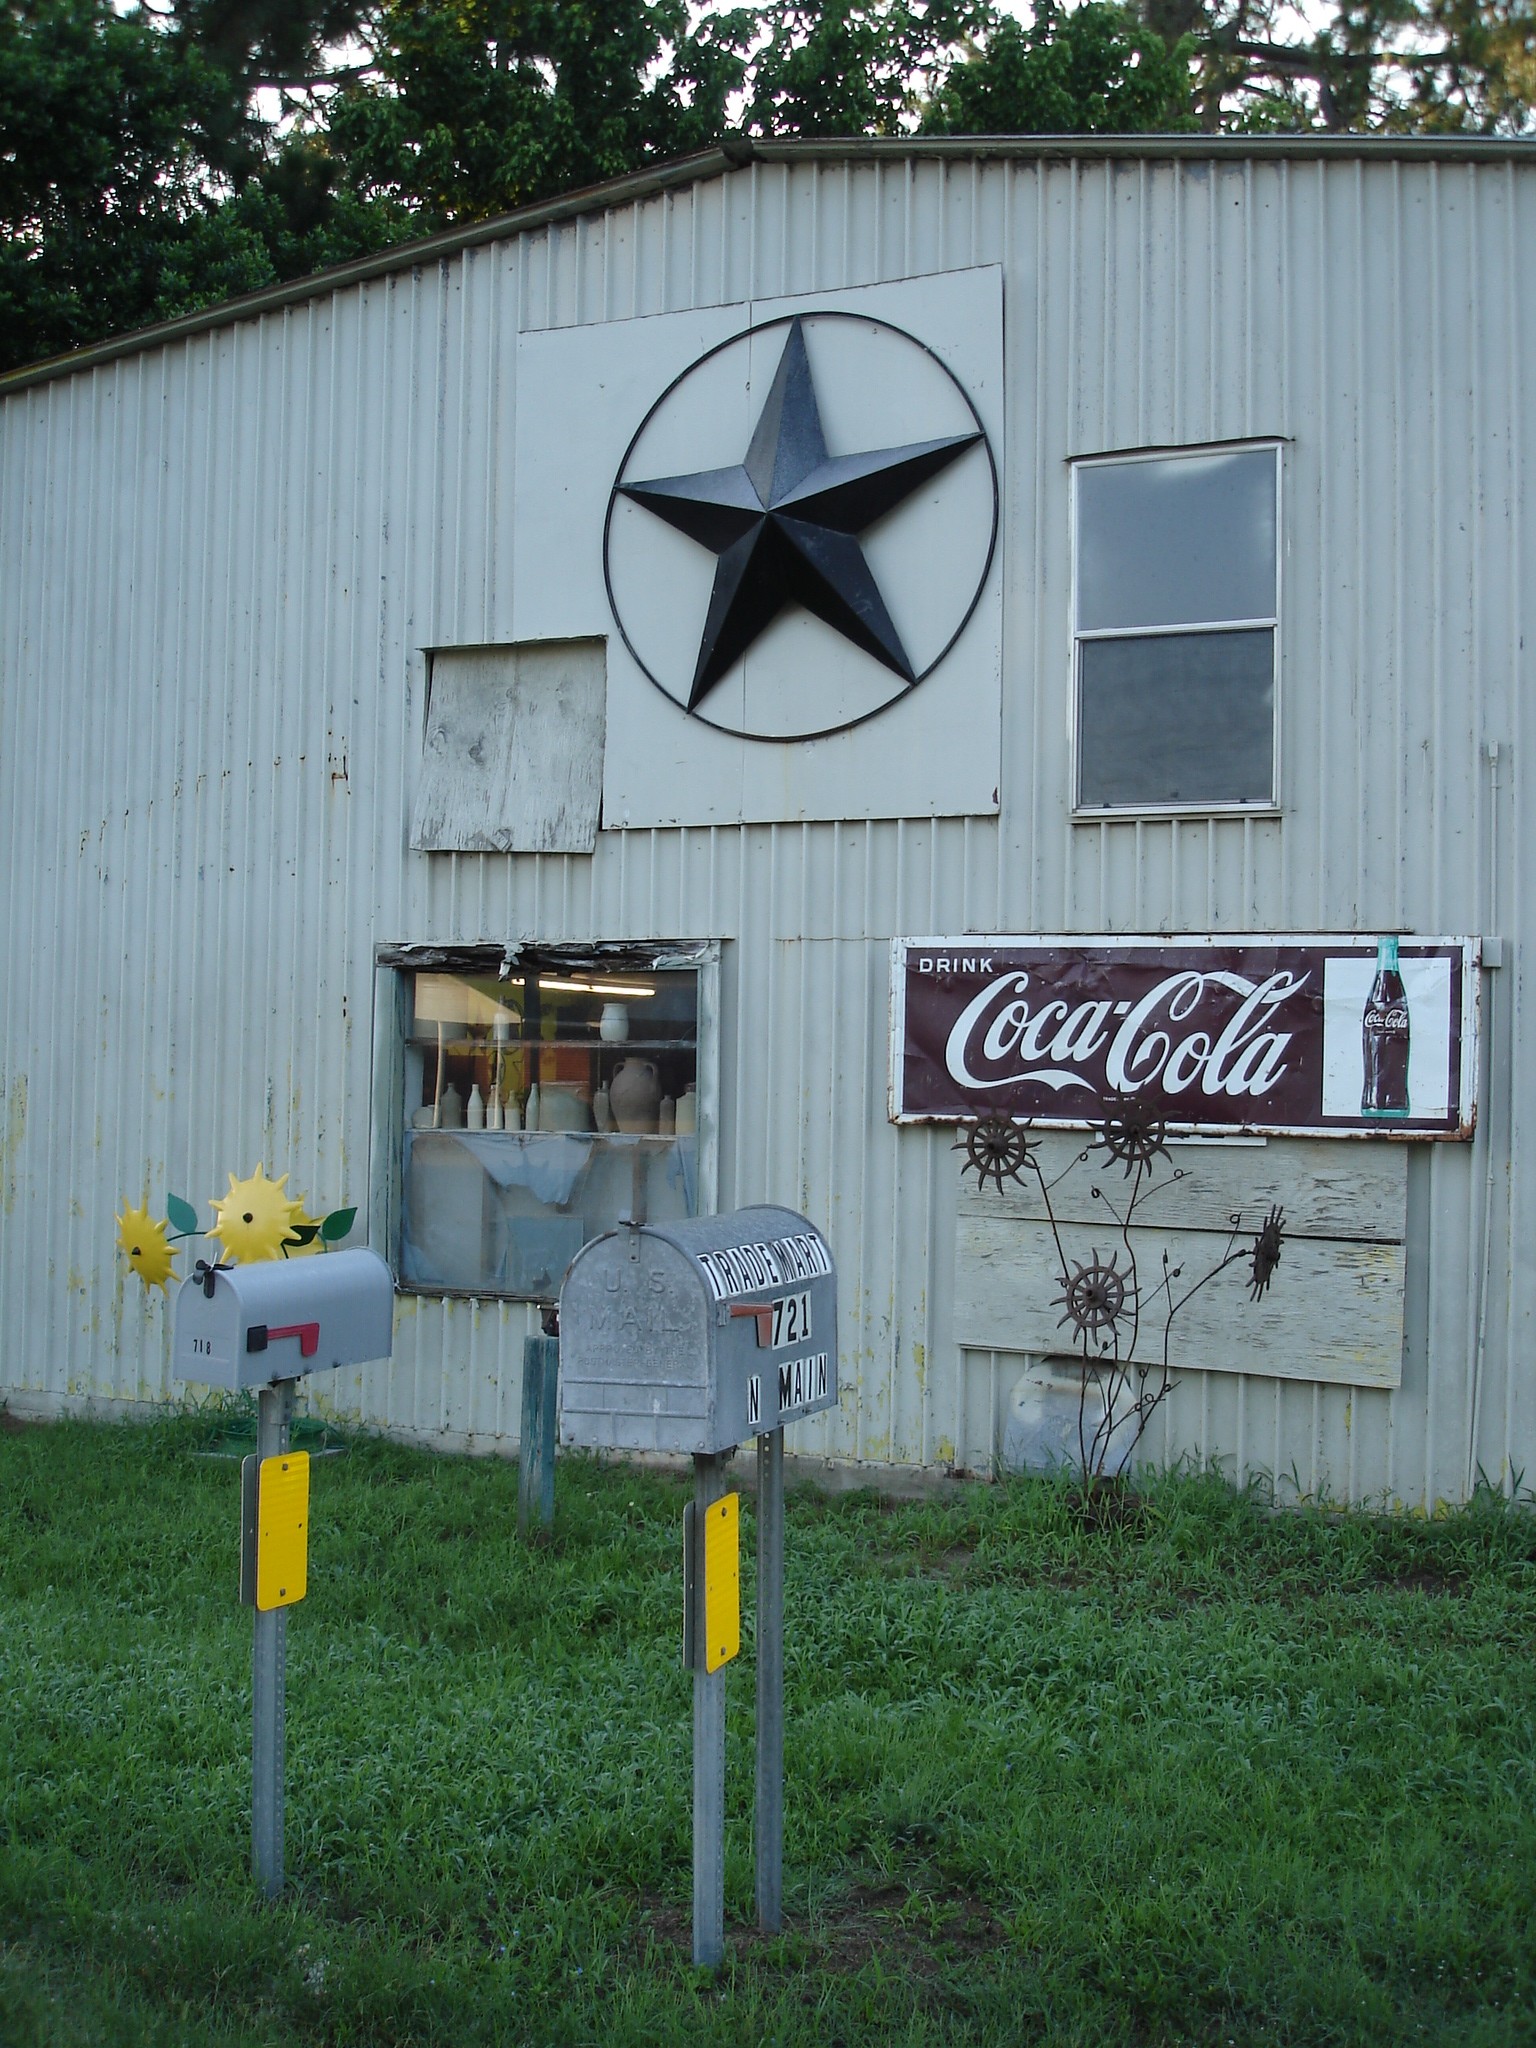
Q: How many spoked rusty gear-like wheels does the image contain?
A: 4